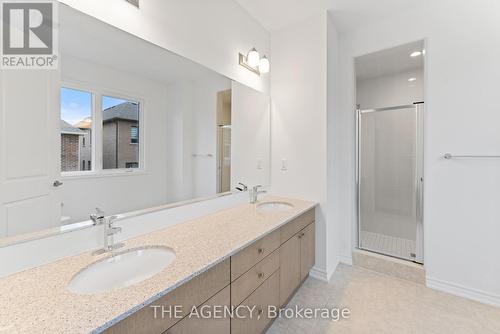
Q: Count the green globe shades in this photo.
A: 0